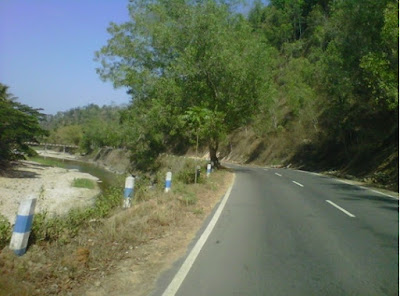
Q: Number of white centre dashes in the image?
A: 4